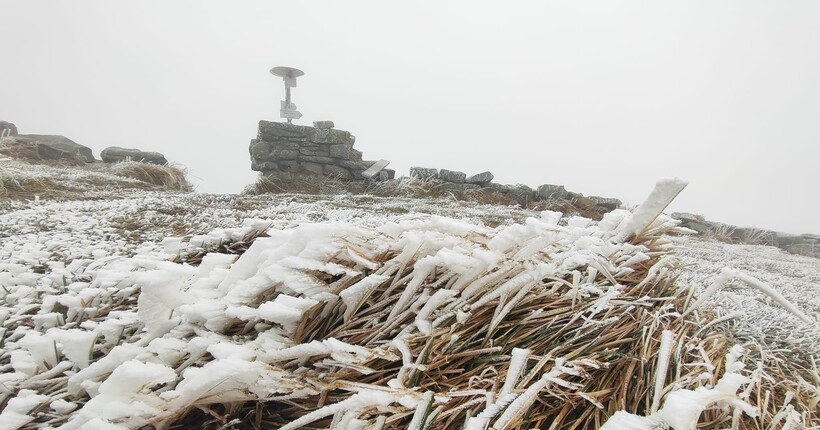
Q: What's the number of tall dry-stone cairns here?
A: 1